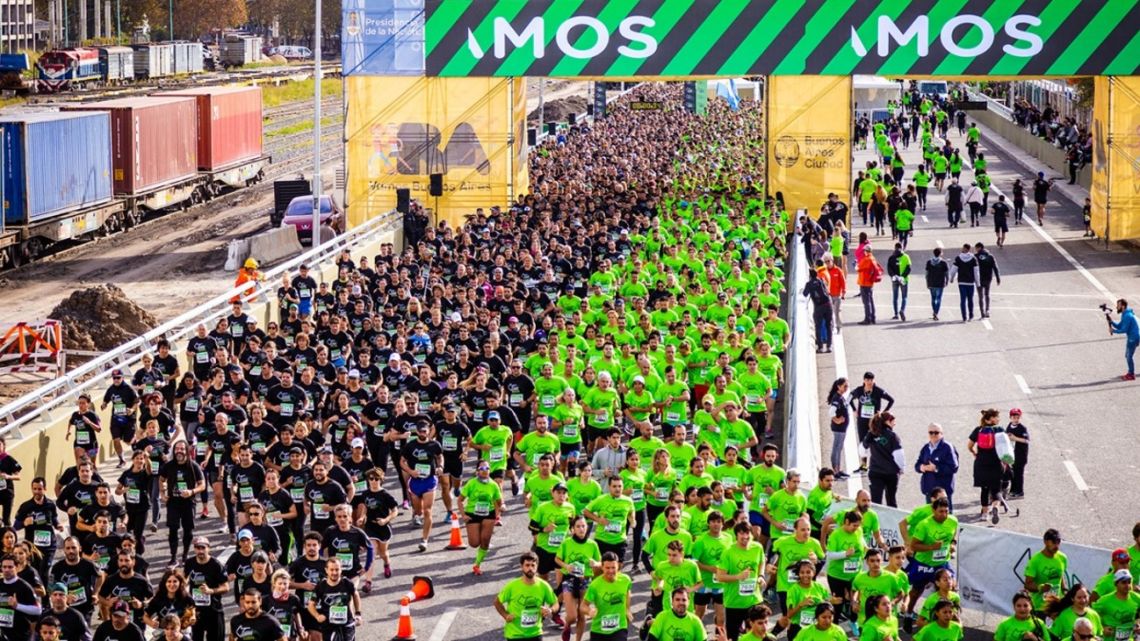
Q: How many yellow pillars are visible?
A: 3